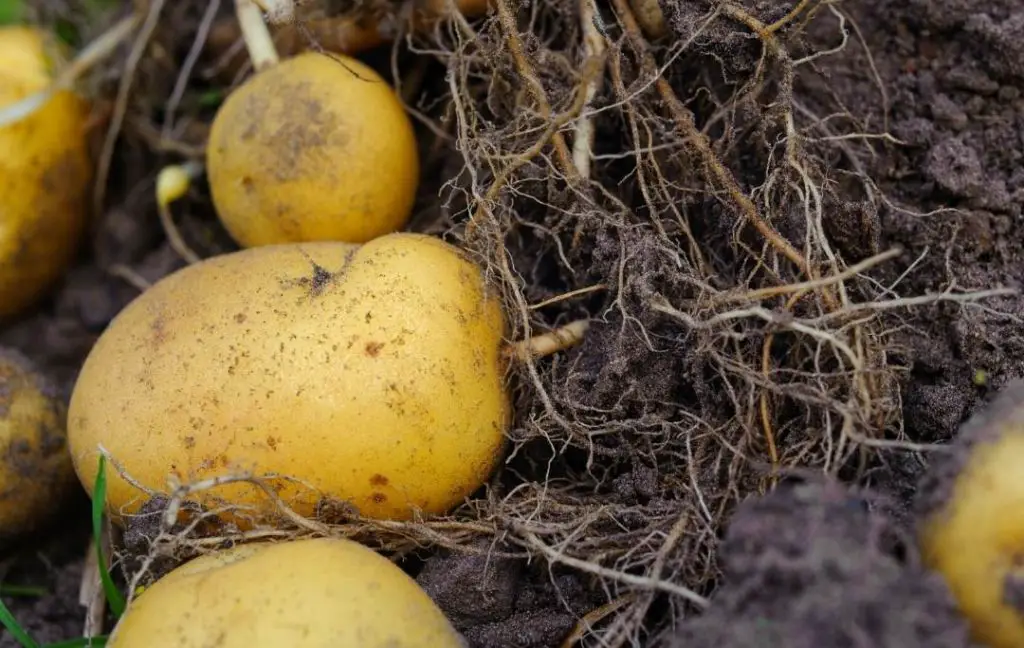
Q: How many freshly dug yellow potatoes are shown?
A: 6